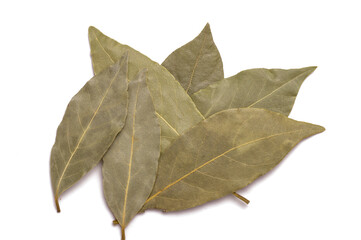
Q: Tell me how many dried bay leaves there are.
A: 6